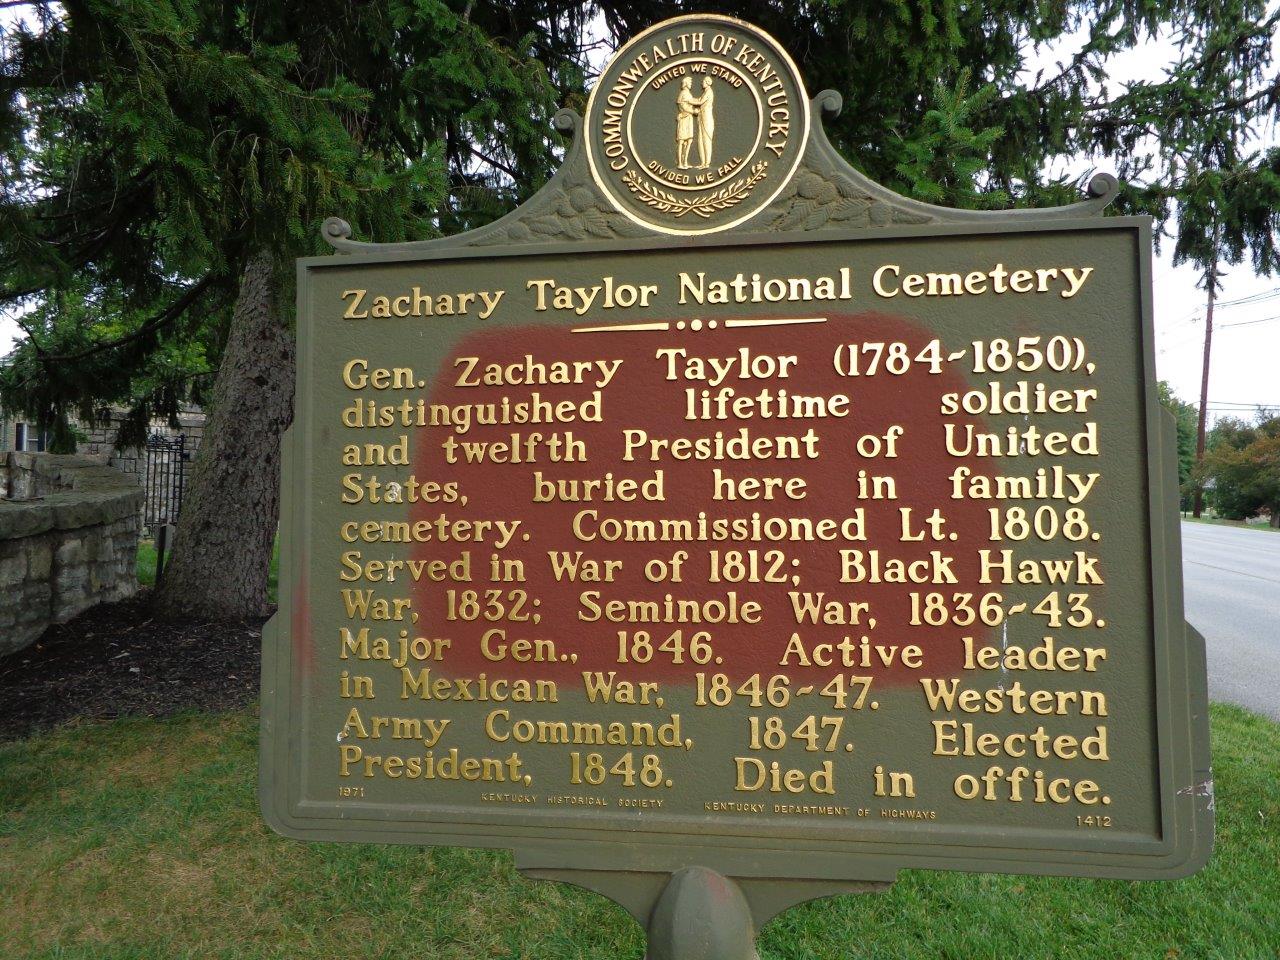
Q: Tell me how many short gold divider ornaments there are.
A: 1